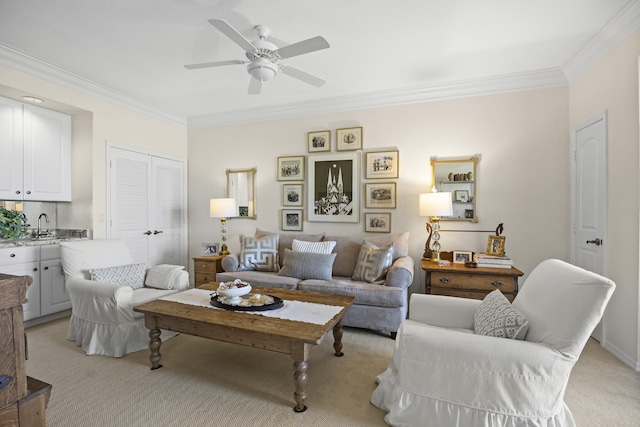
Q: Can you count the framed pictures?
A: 12